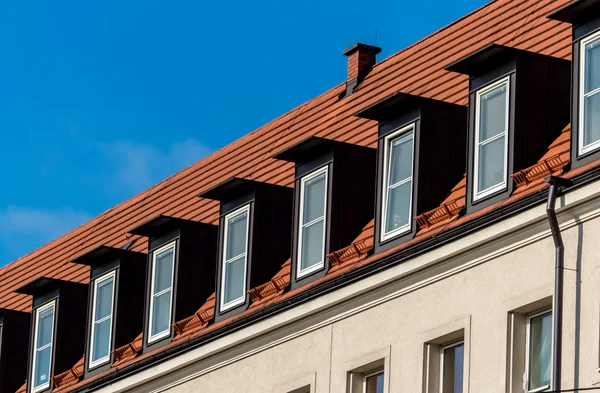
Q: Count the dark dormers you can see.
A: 9